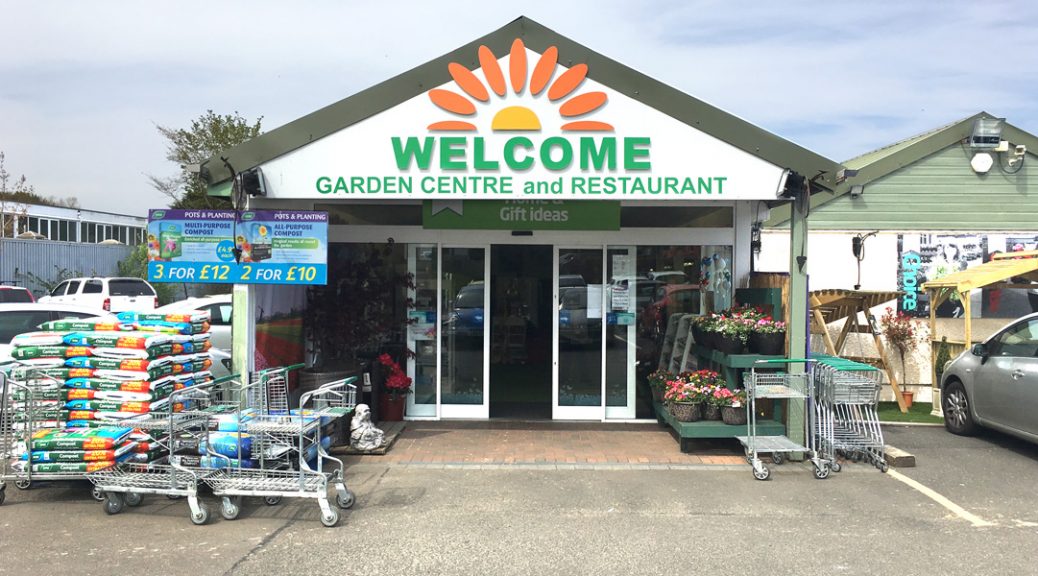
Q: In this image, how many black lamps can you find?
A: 2